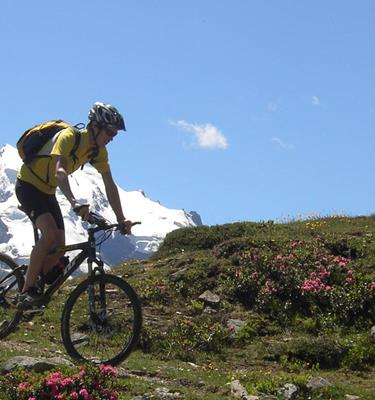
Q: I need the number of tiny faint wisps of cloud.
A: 3